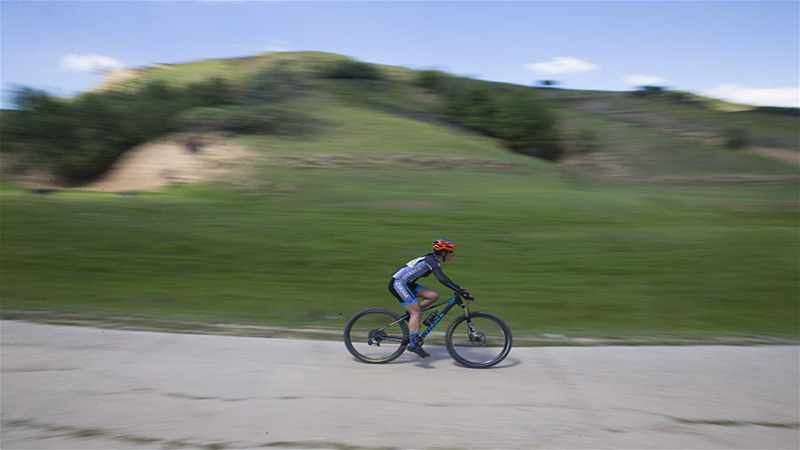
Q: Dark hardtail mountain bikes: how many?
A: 1